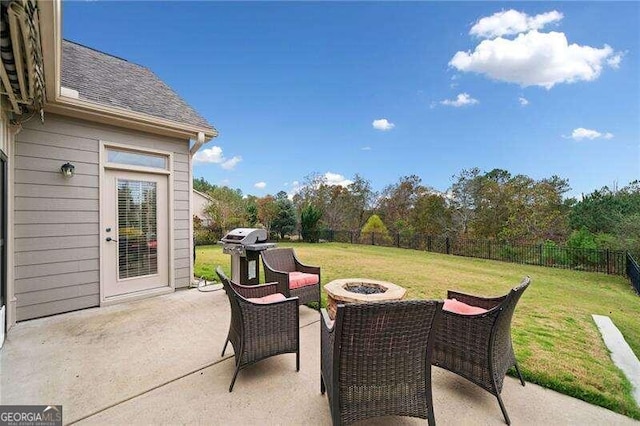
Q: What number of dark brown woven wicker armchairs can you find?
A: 4